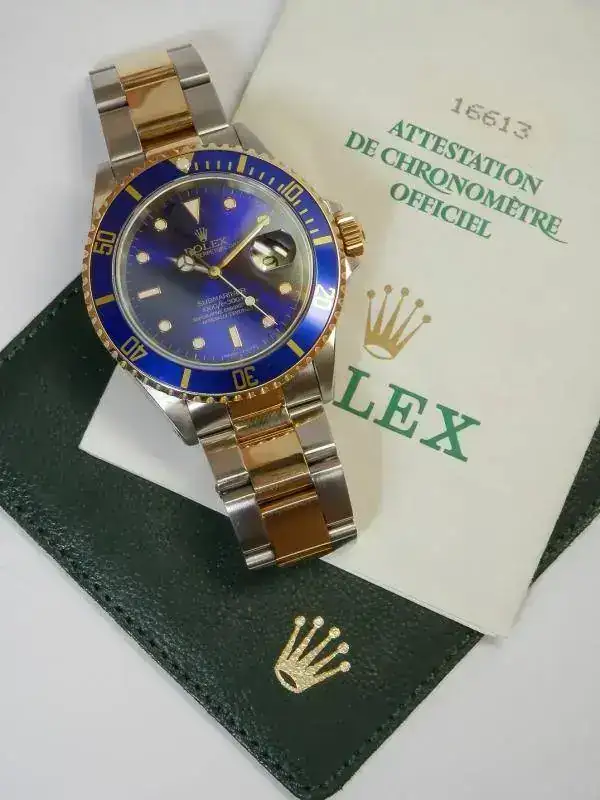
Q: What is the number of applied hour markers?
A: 11